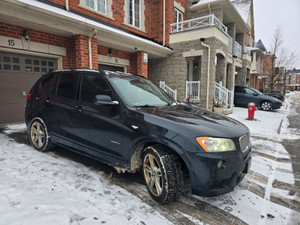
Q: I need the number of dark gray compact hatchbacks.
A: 1